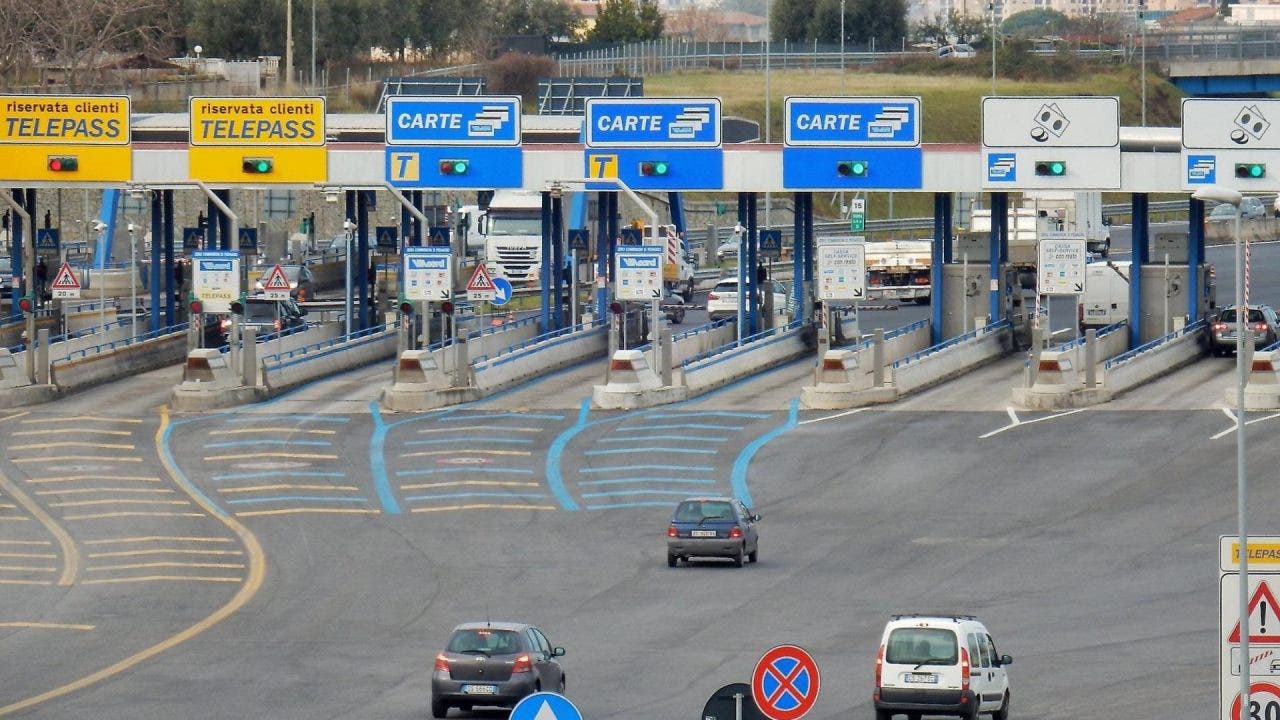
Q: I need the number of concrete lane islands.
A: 7